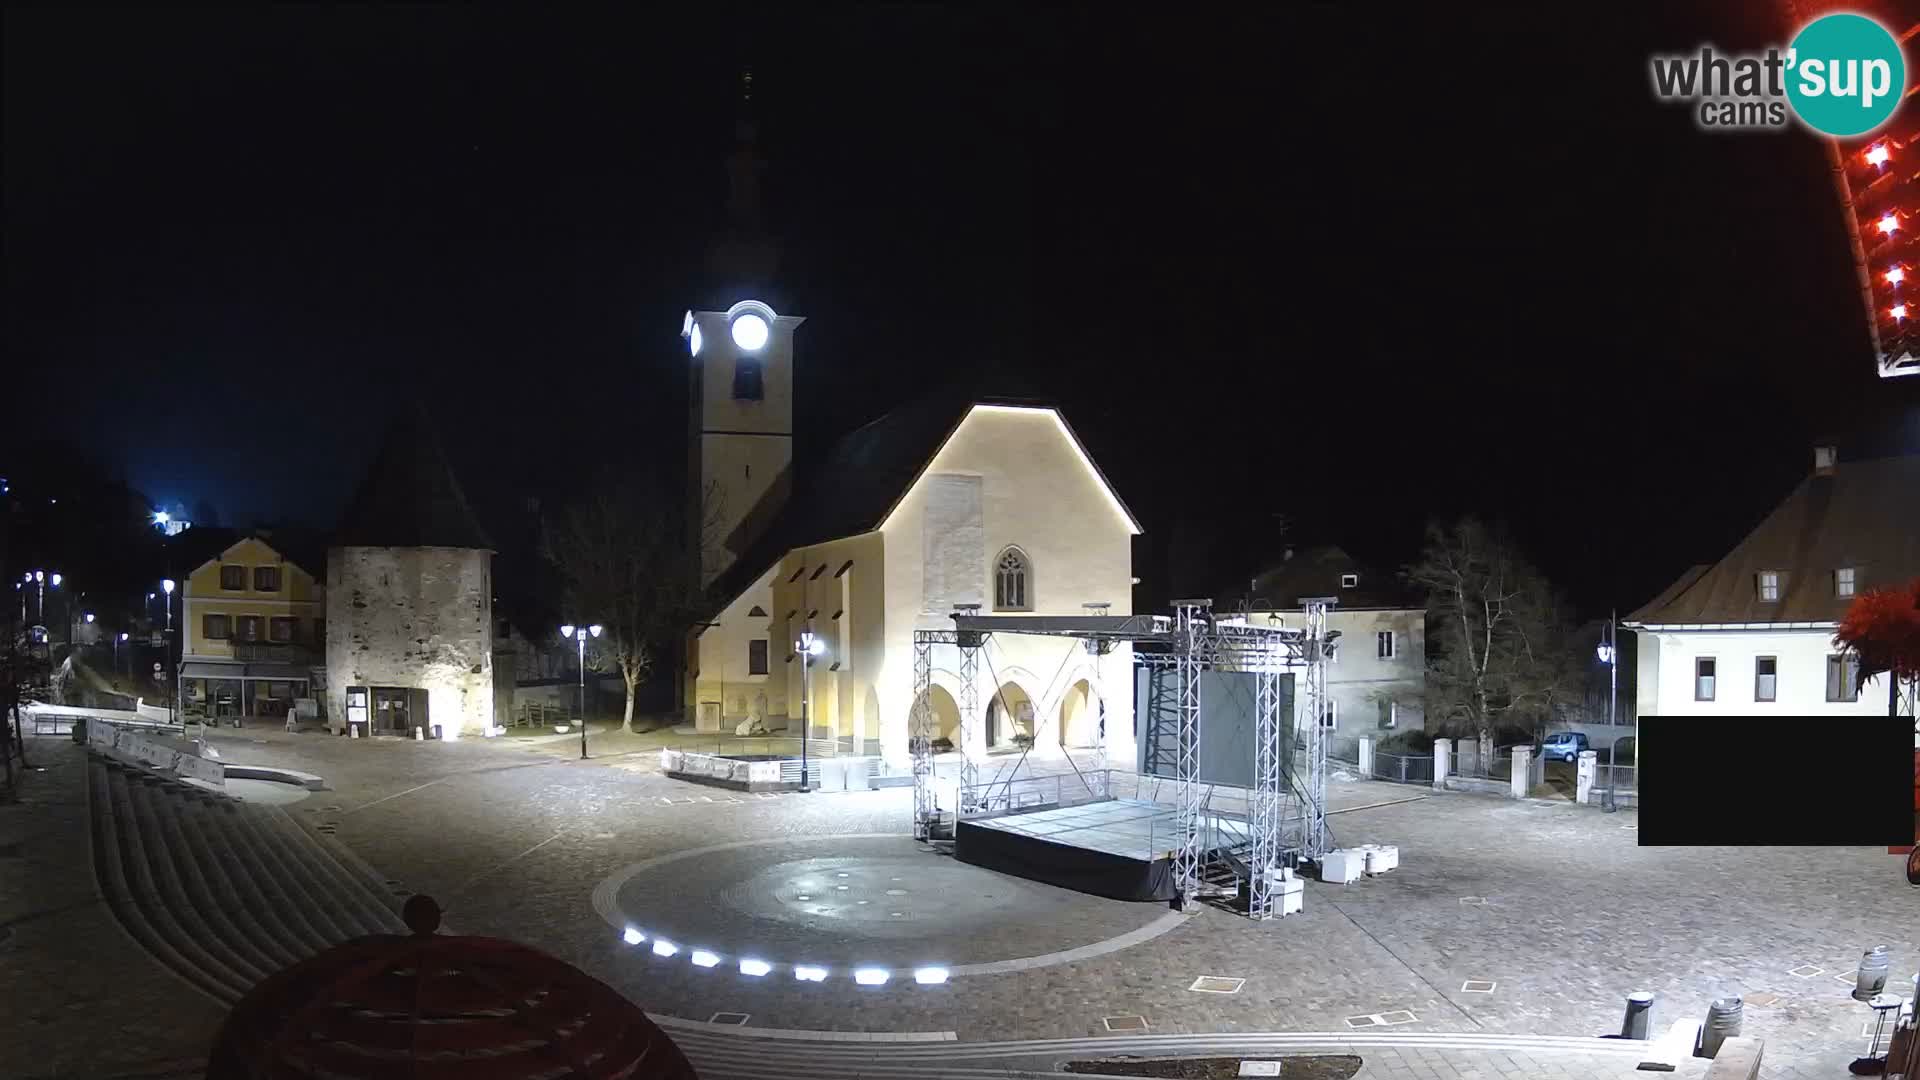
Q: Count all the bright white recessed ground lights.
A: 7